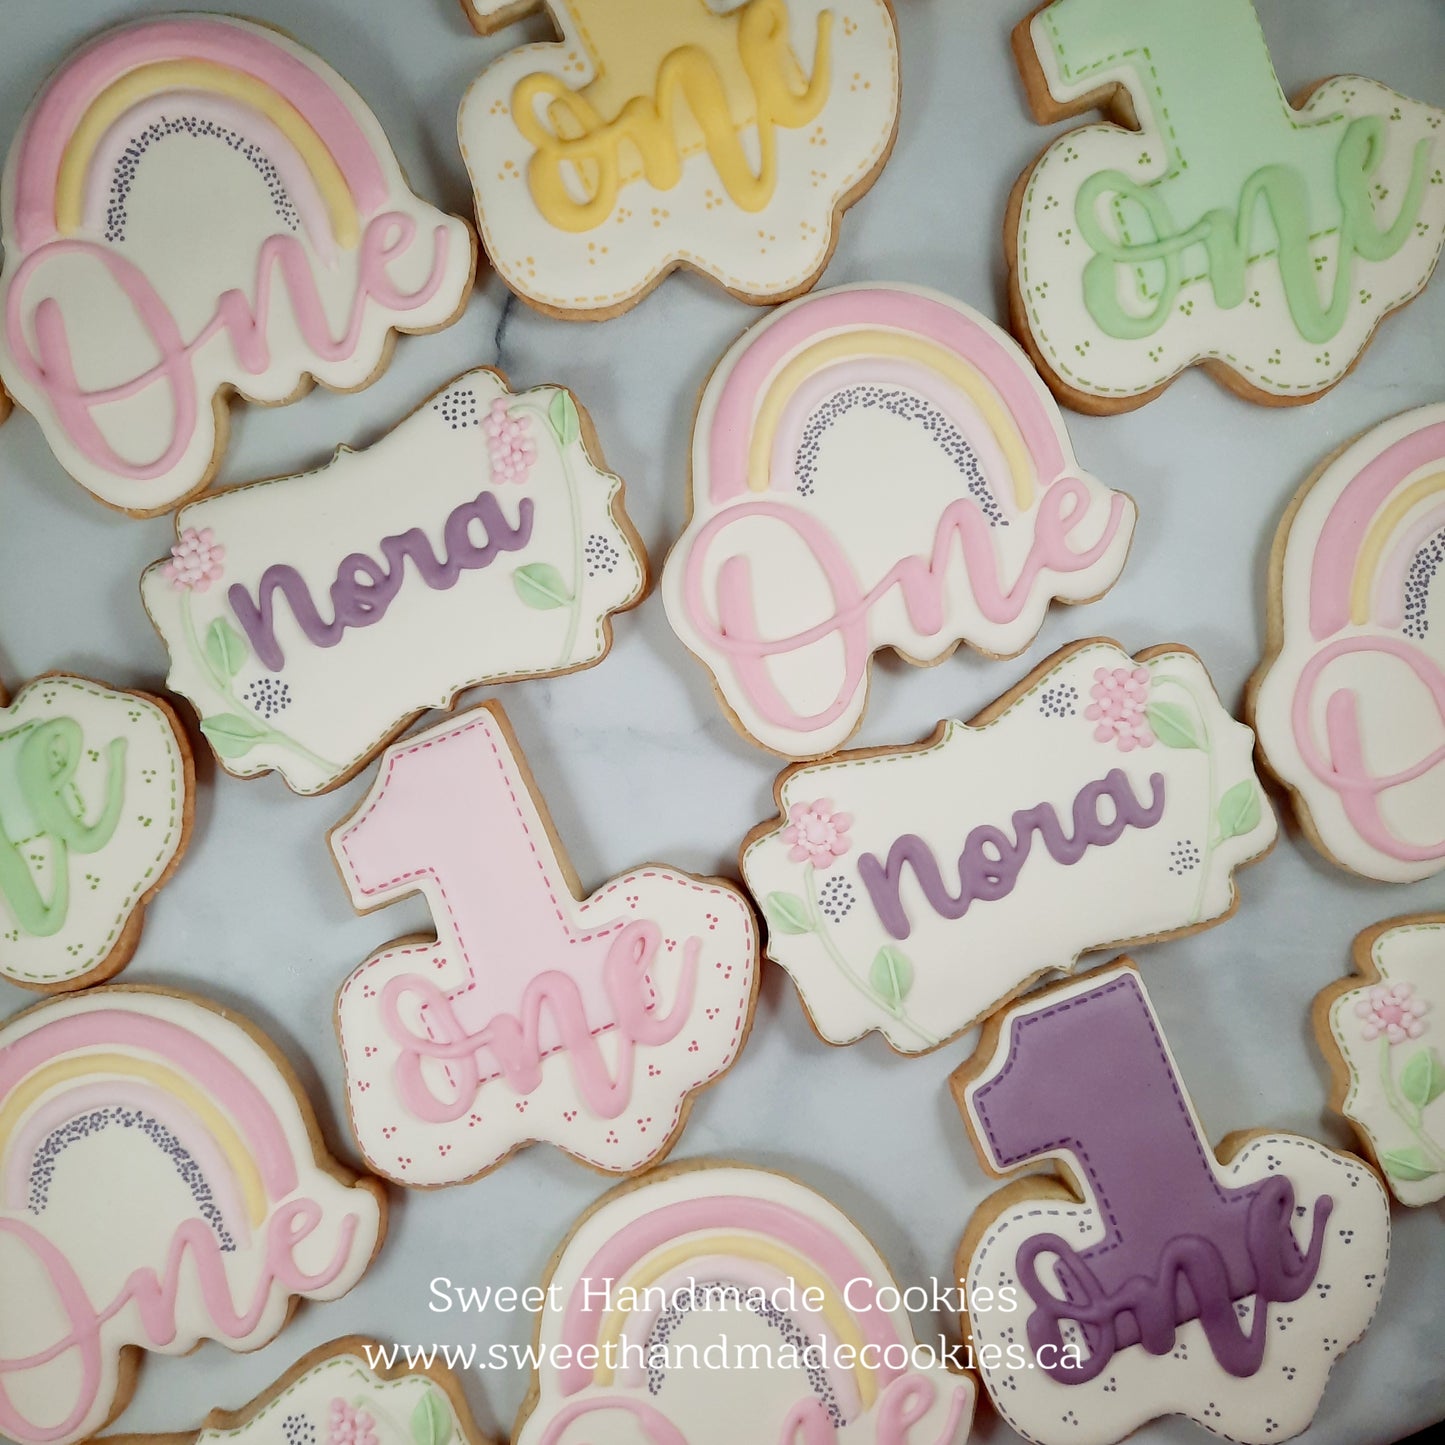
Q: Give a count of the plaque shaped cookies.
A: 4